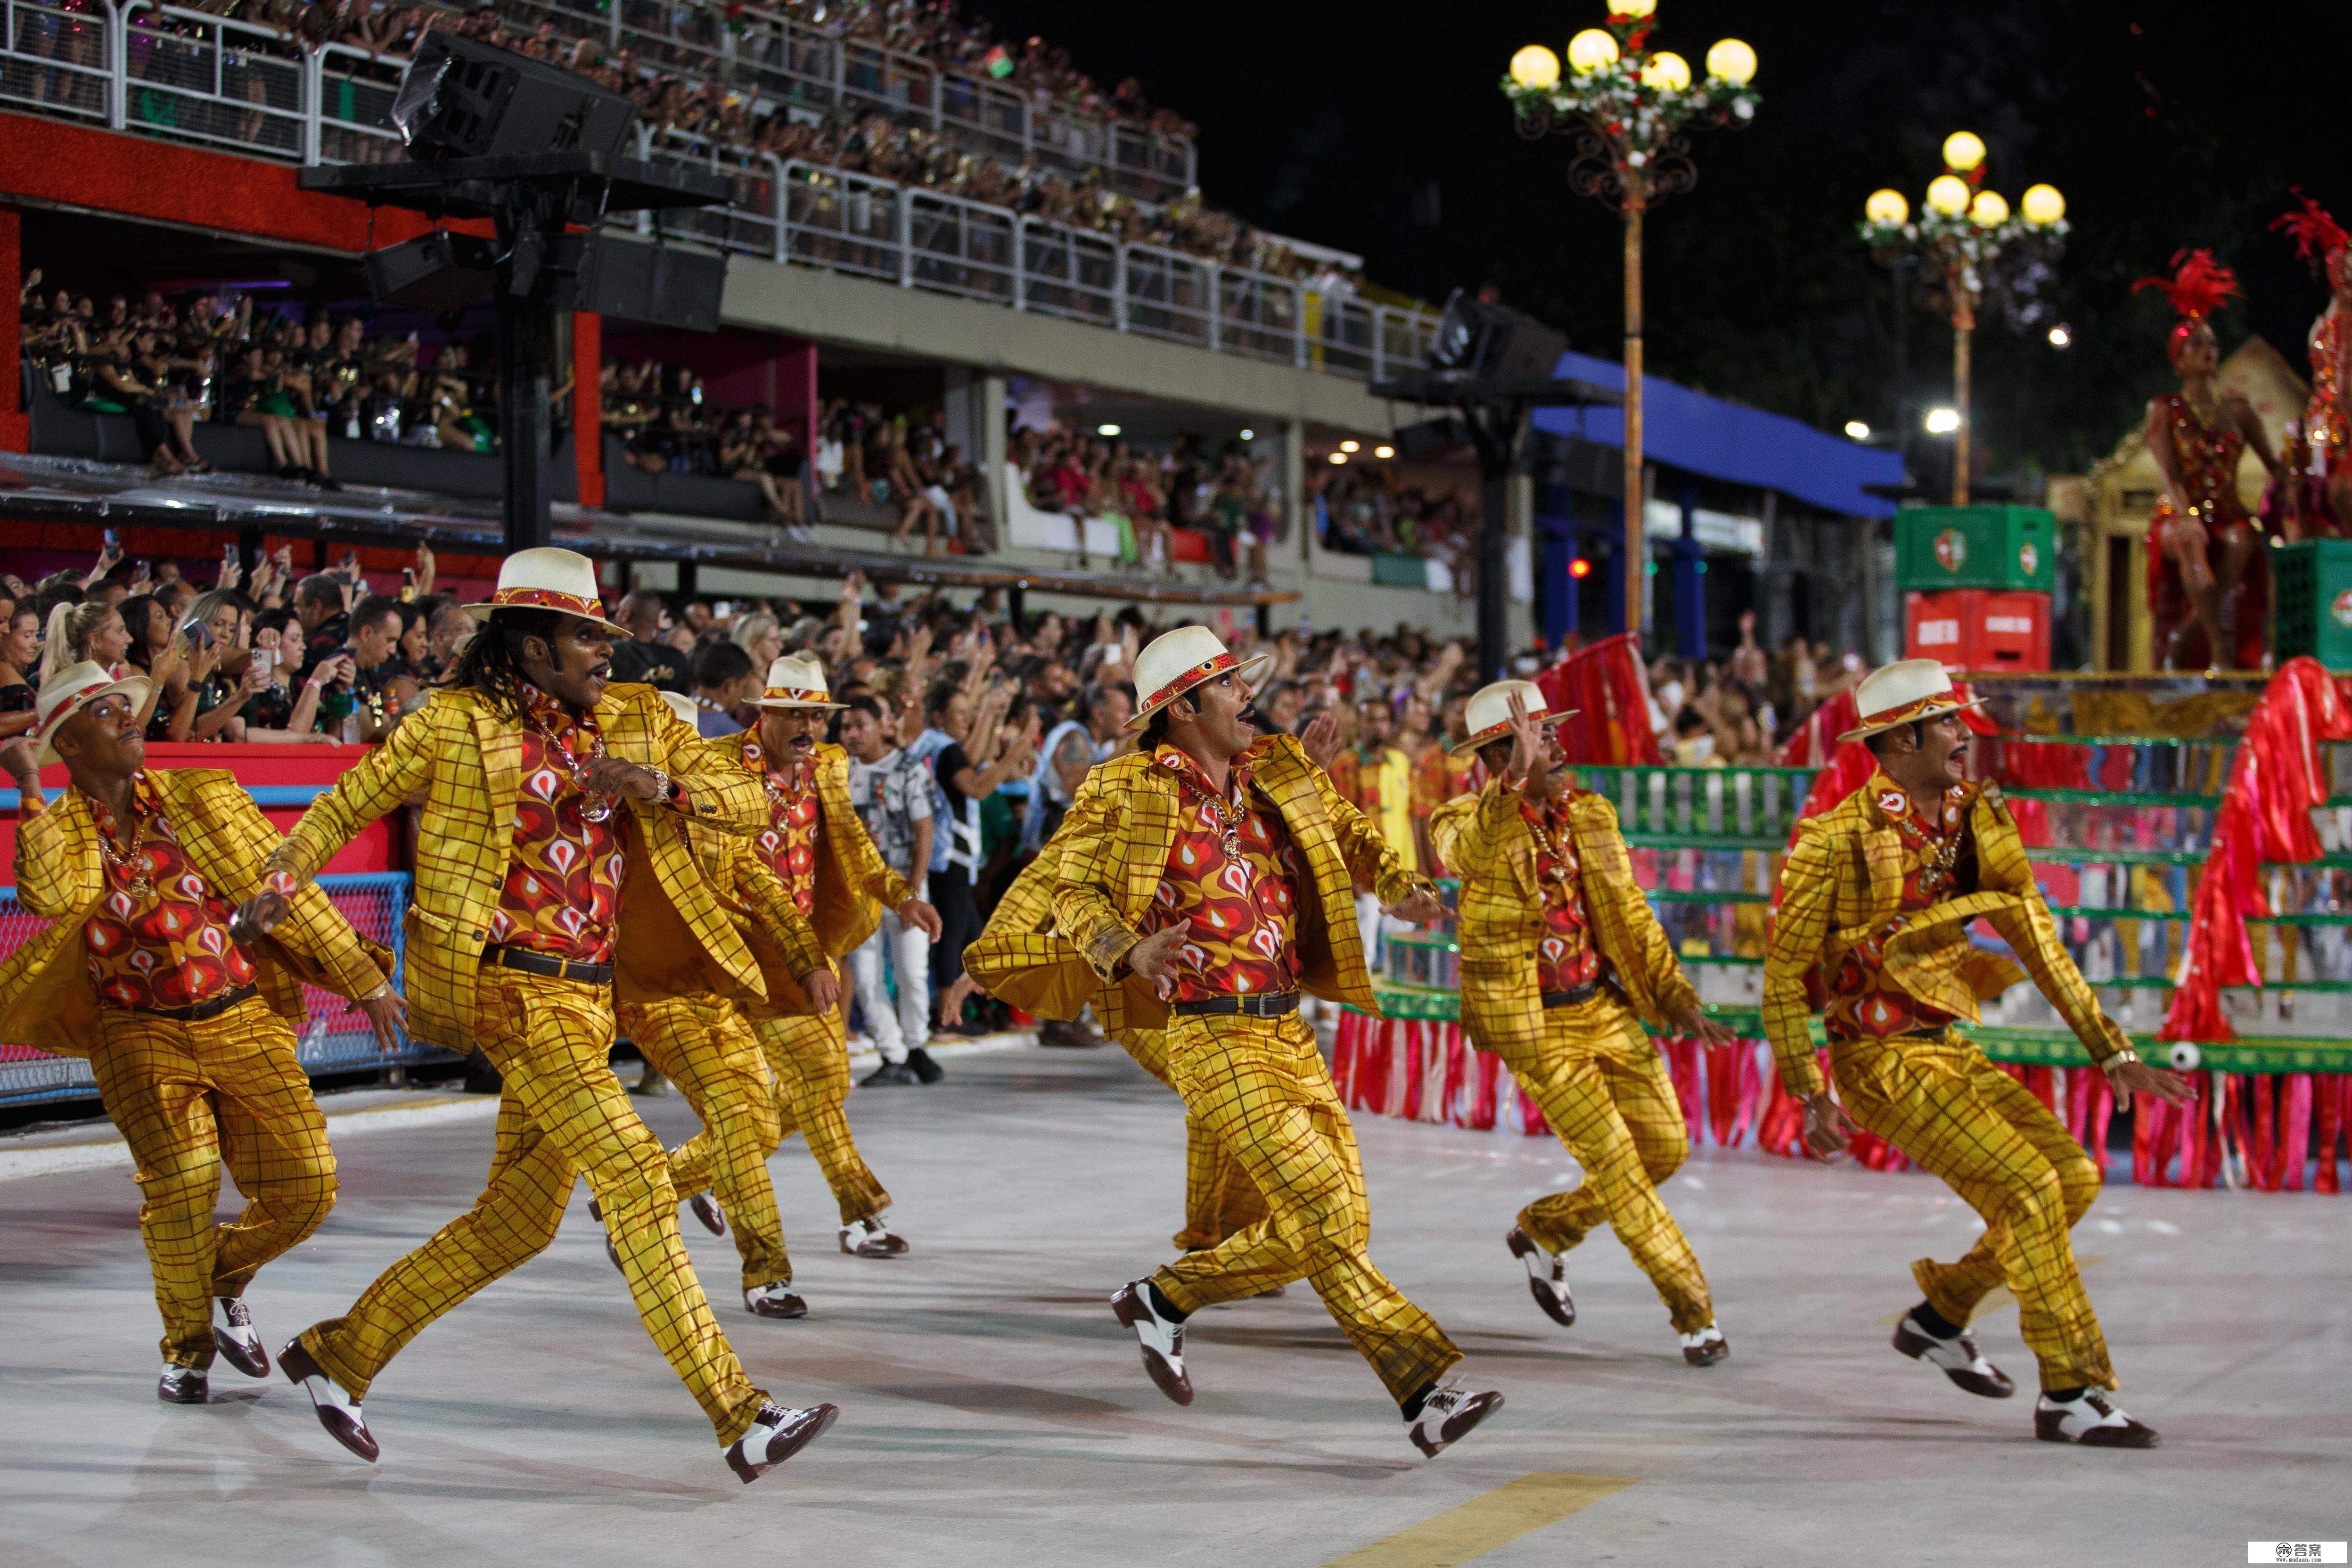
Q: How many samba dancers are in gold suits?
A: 8